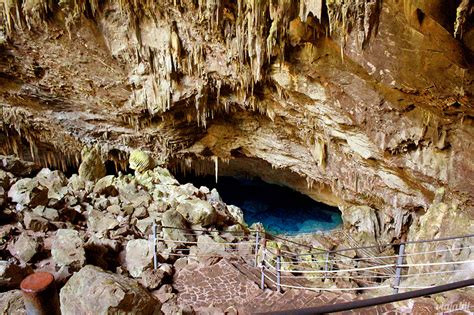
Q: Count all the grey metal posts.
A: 6